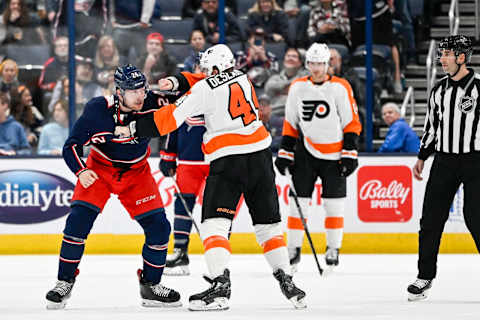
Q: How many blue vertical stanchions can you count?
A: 3